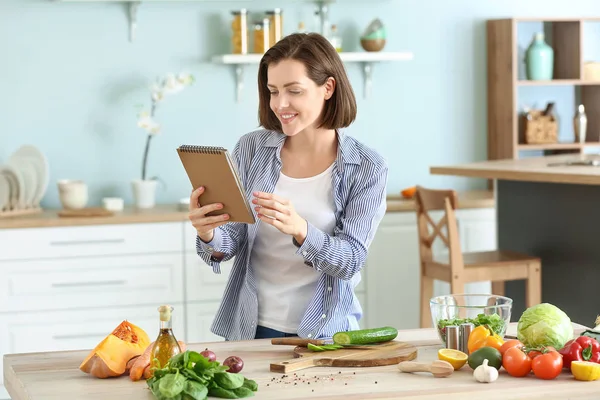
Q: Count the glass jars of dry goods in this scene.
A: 3